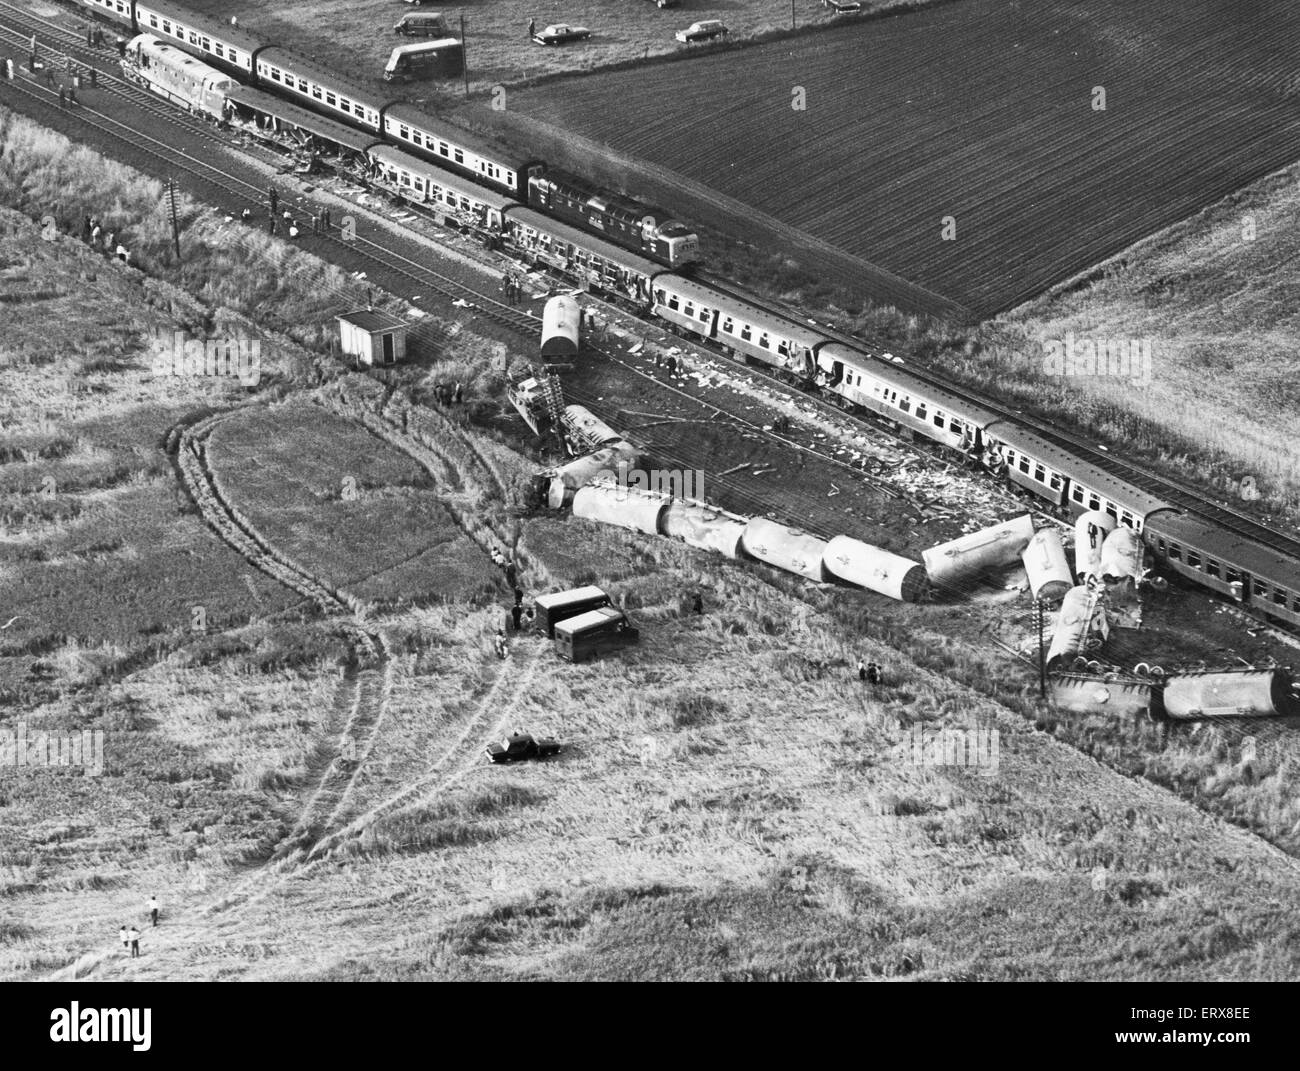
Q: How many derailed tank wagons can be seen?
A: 14